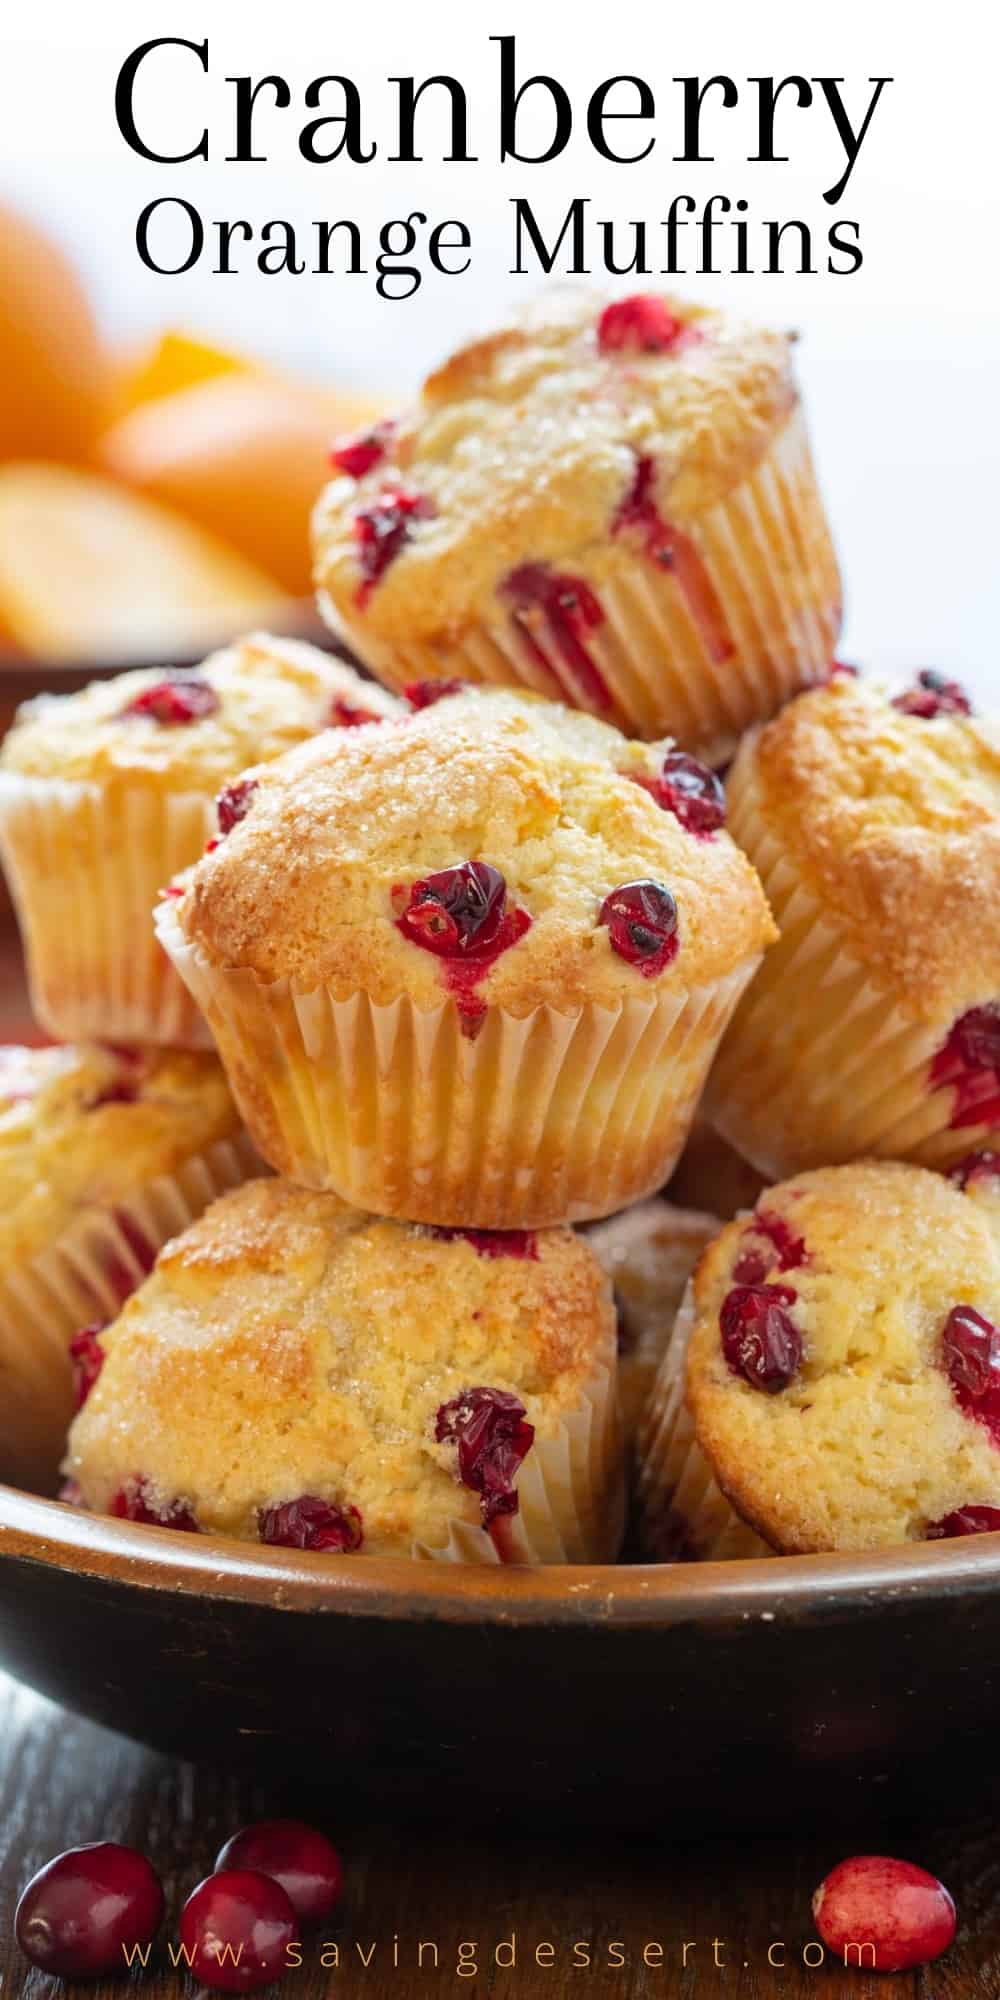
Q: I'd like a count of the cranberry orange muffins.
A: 8